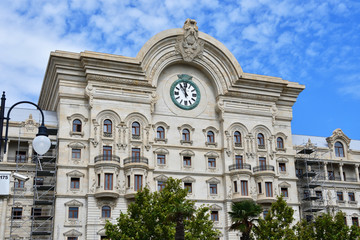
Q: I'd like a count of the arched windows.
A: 11